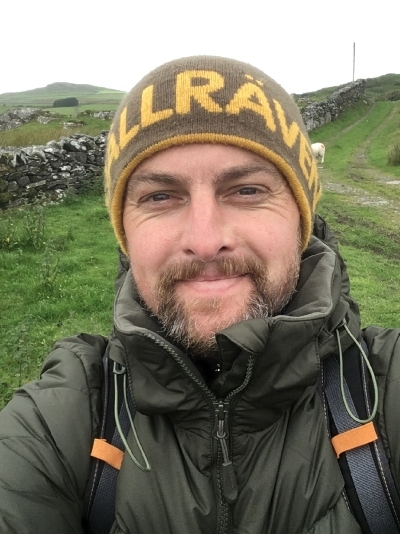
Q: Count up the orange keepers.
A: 2